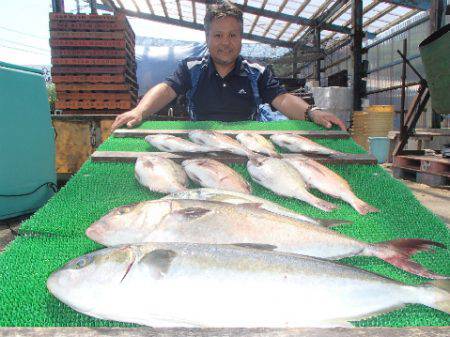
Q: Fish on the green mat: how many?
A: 11